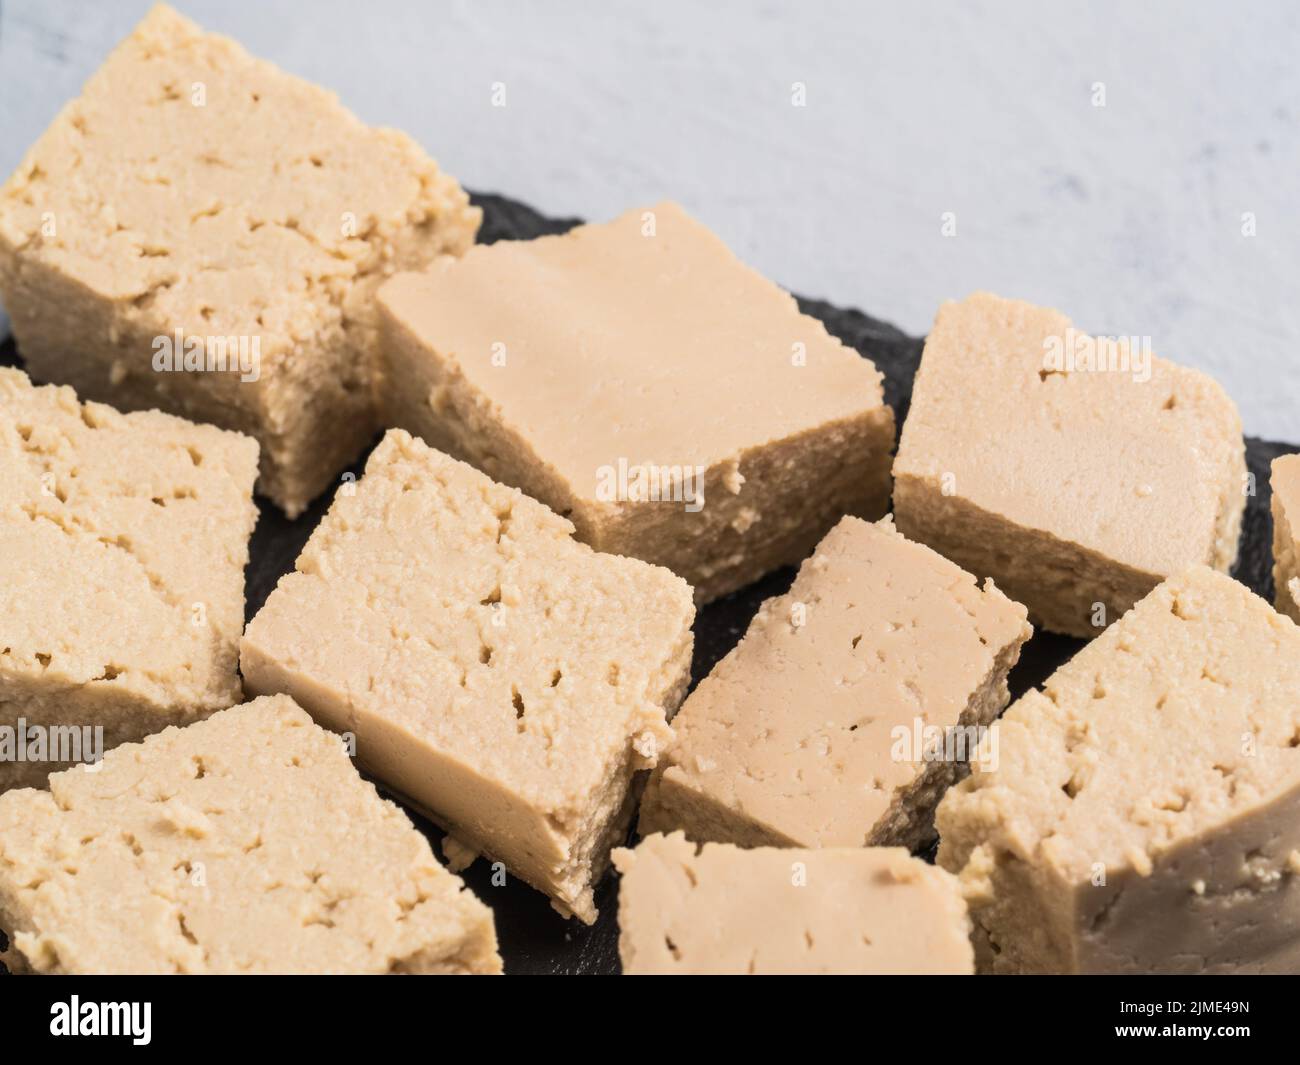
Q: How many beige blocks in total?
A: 10